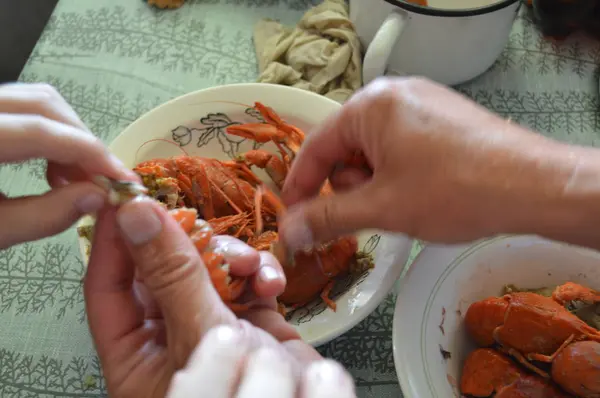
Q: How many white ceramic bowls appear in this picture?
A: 2